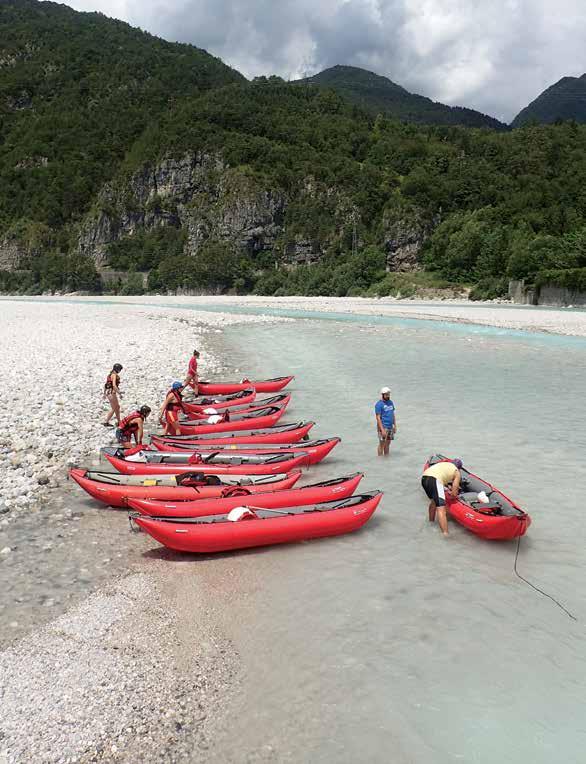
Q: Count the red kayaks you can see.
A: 11